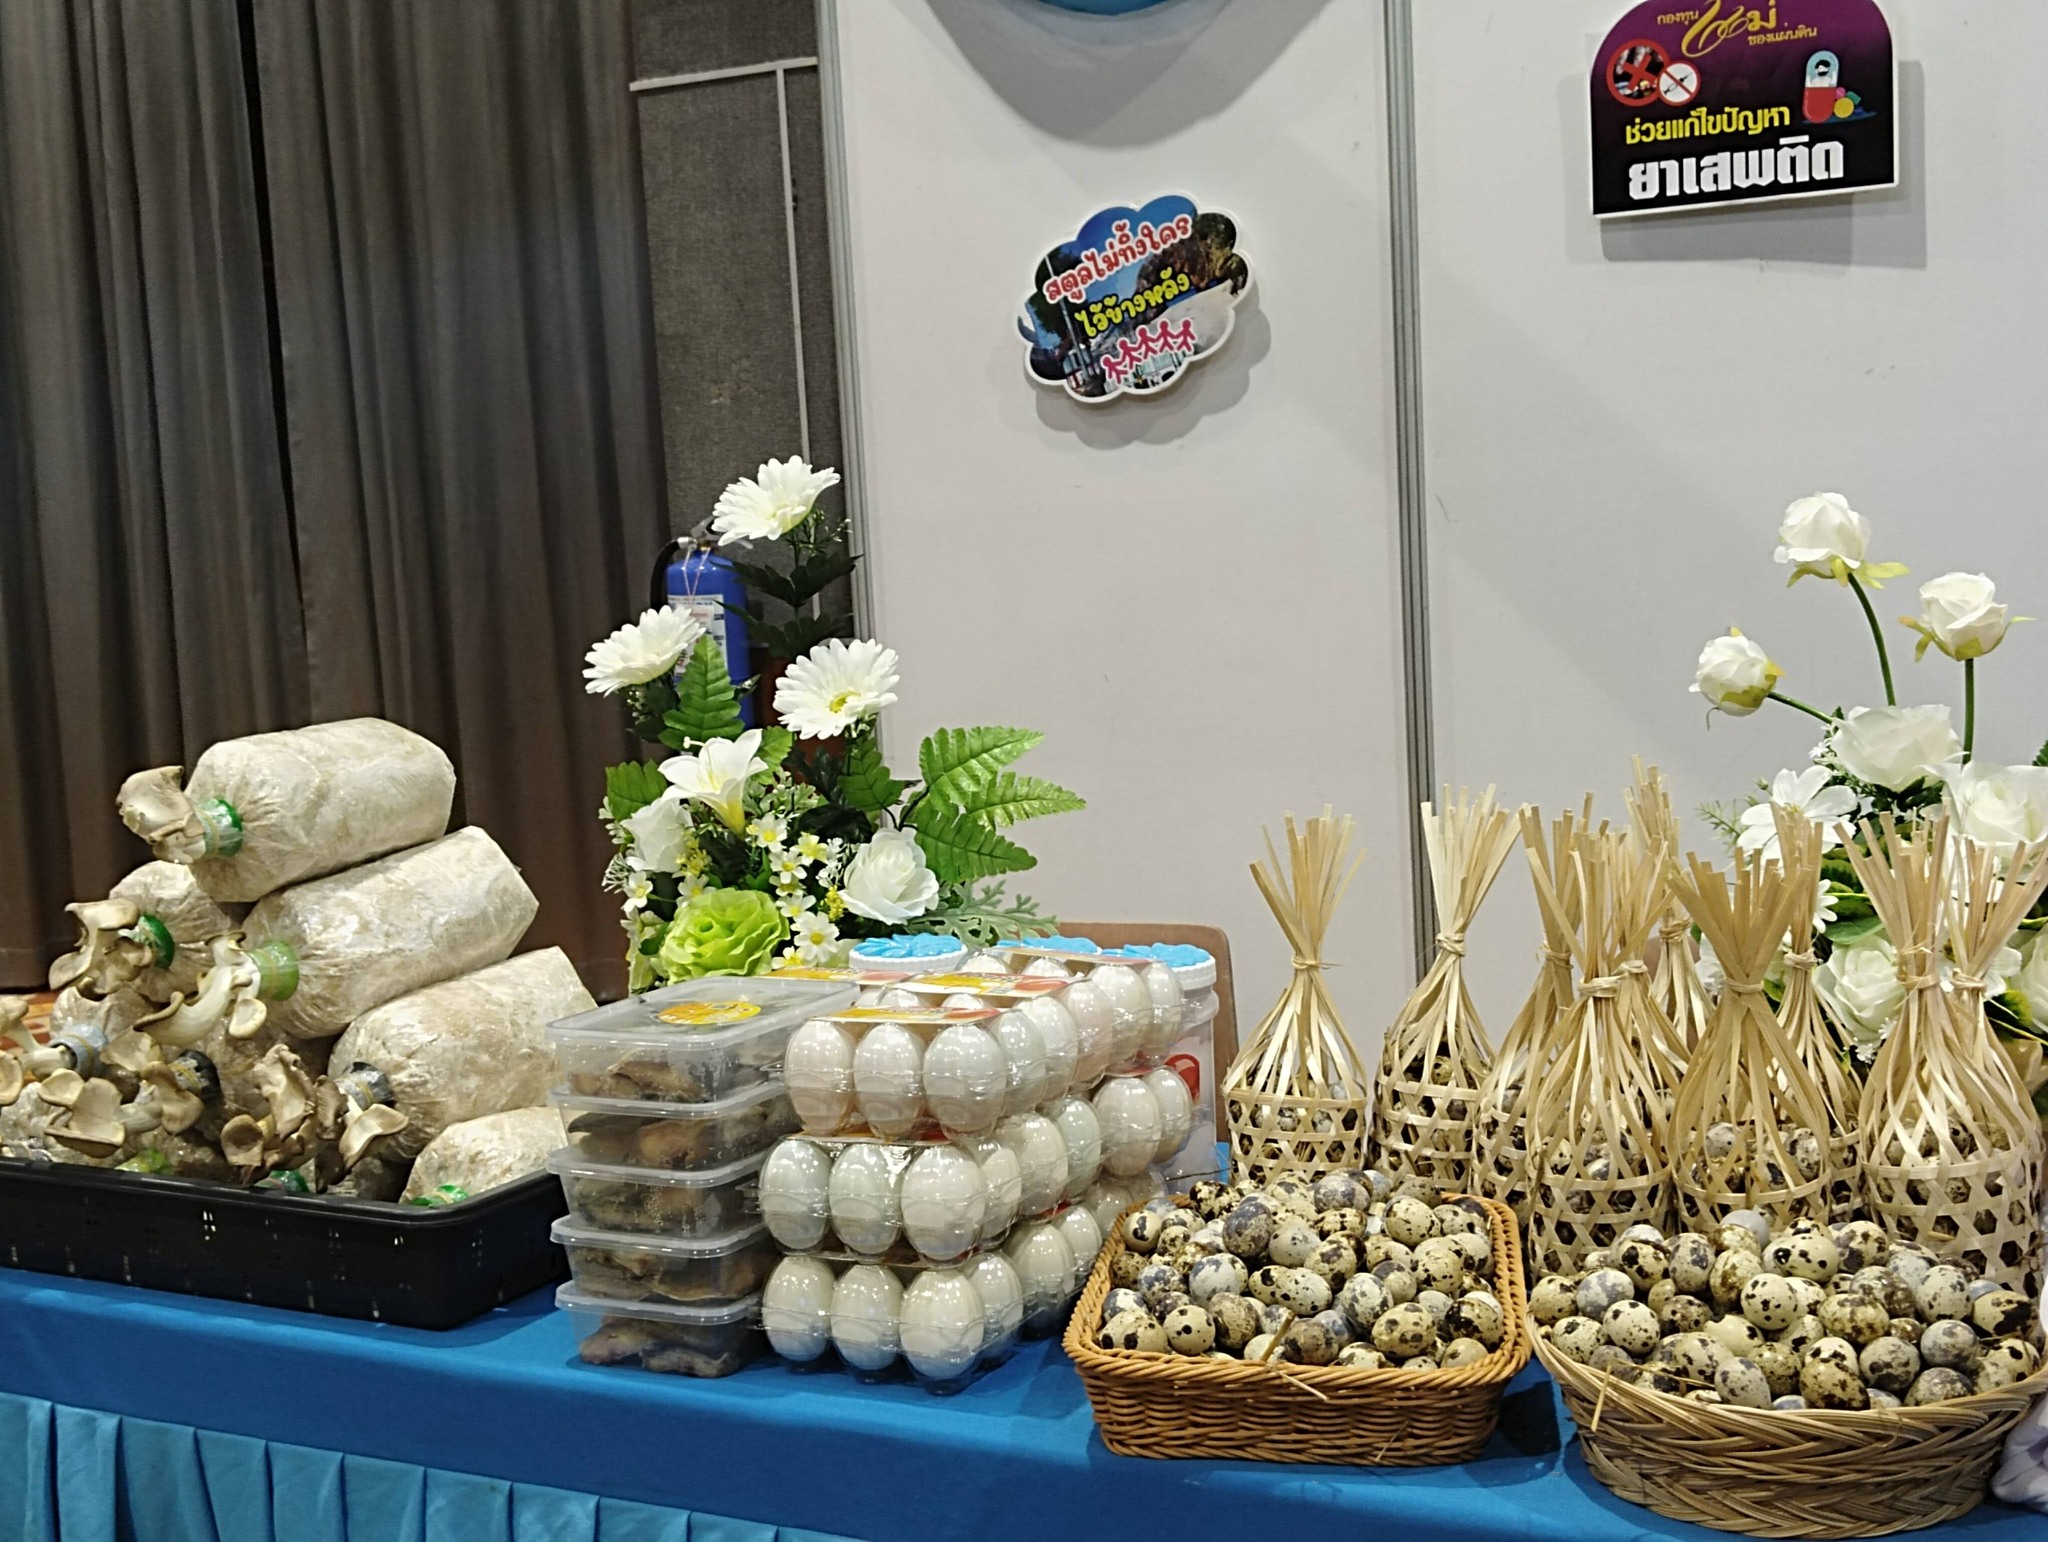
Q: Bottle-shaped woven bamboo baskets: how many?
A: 10